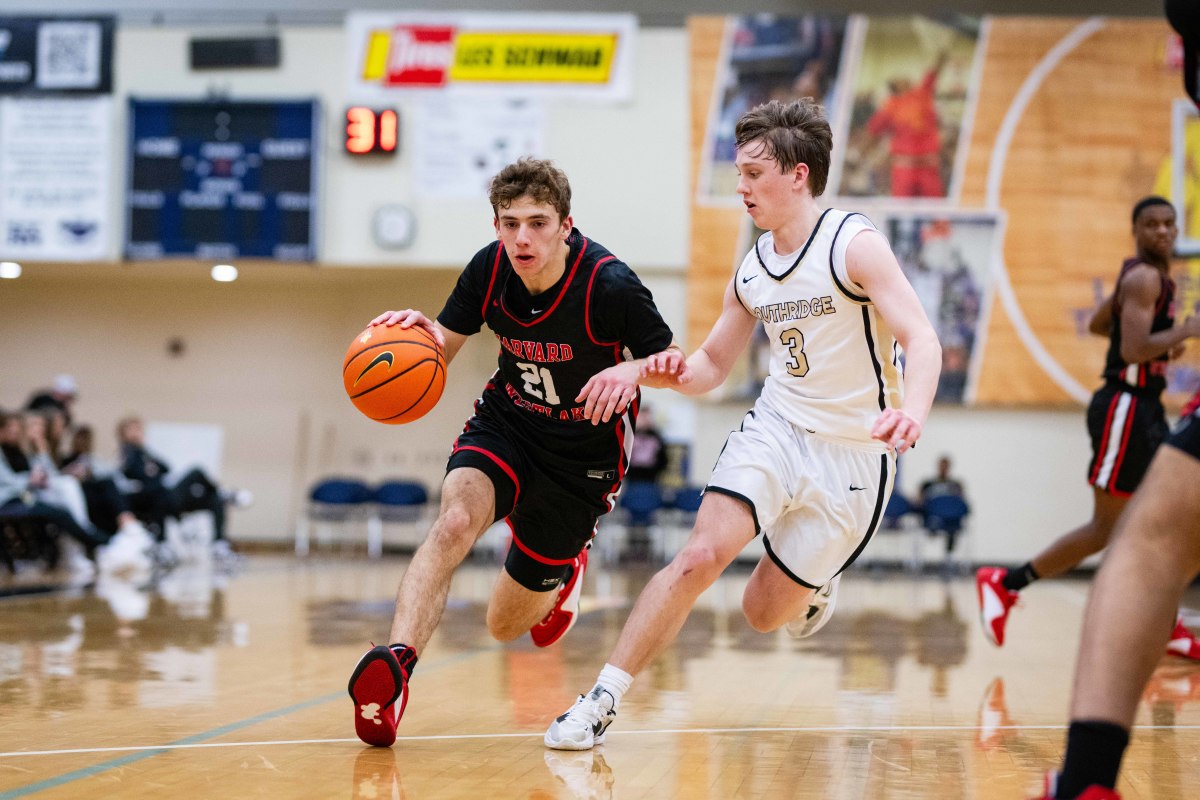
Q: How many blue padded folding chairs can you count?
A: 6